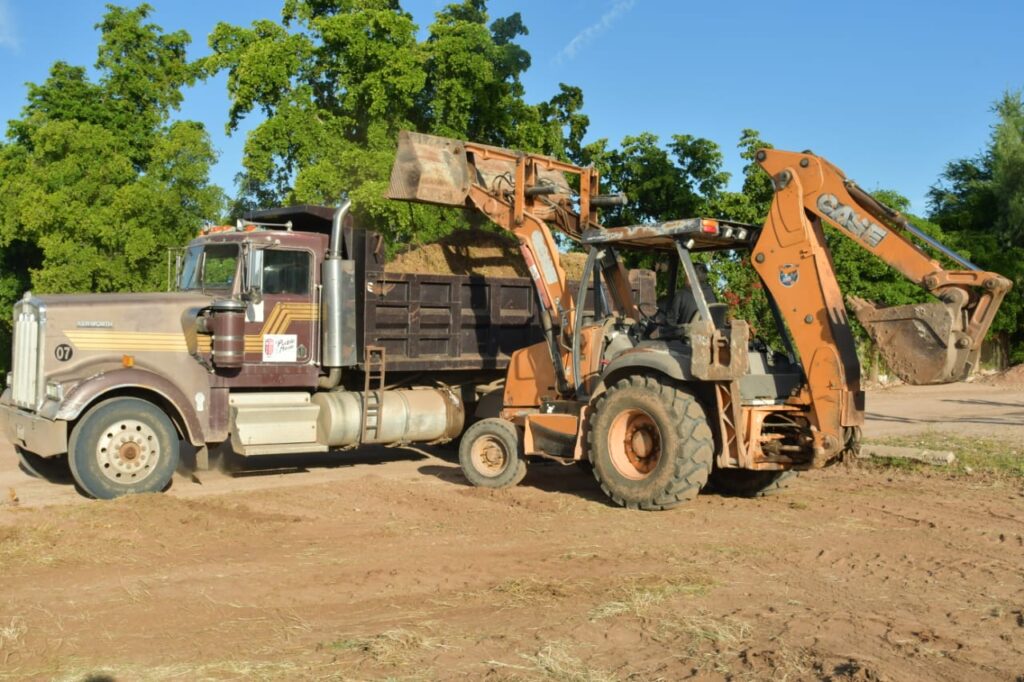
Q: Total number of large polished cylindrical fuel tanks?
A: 1